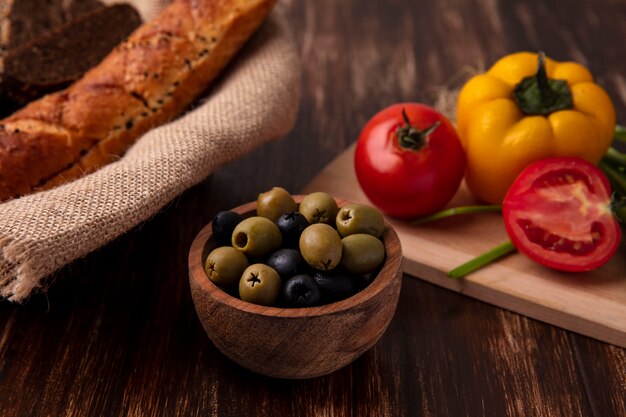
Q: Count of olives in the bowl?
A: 13